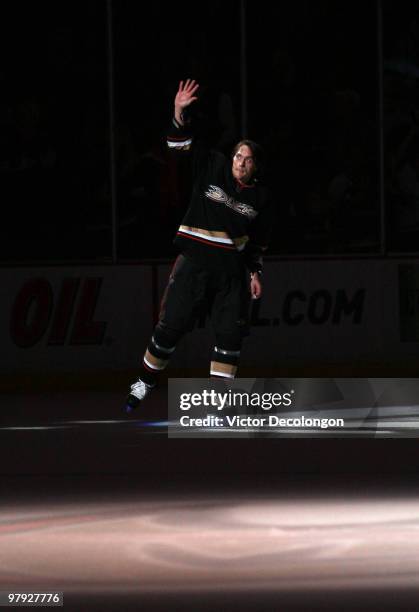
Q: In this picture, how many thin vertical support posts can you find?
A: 3